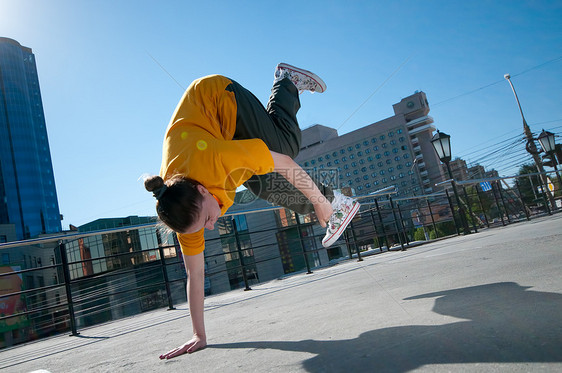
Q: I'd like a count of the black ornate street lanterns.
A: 2